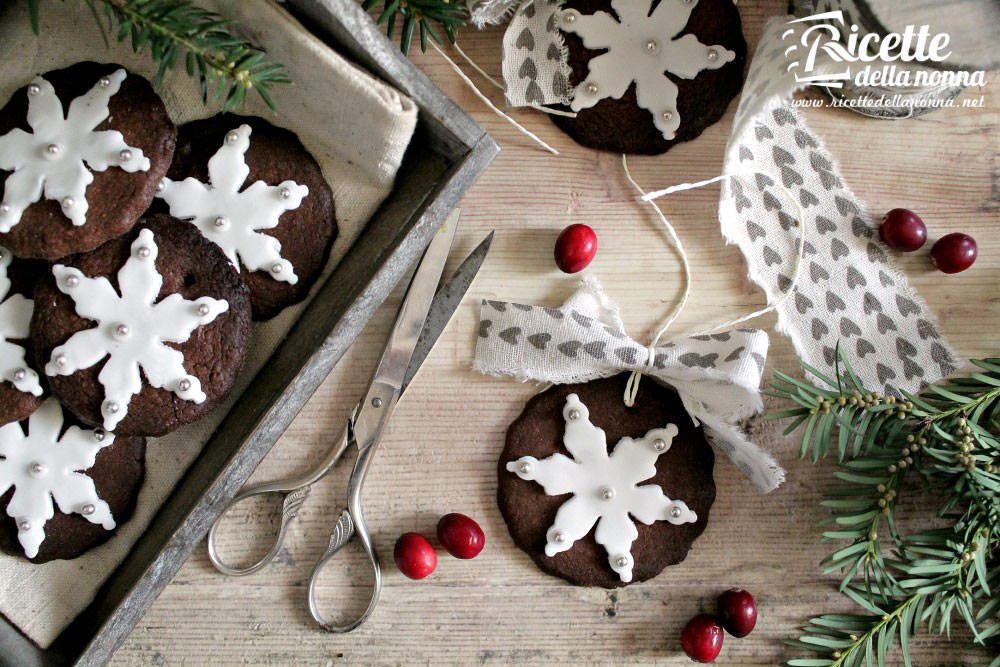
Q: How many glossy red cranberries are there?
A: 7